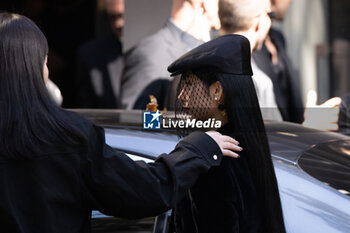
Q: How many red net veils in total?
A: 0